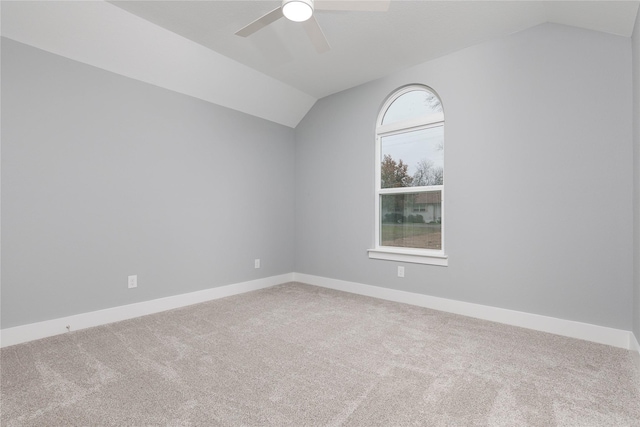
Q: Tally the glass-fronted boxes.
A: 0